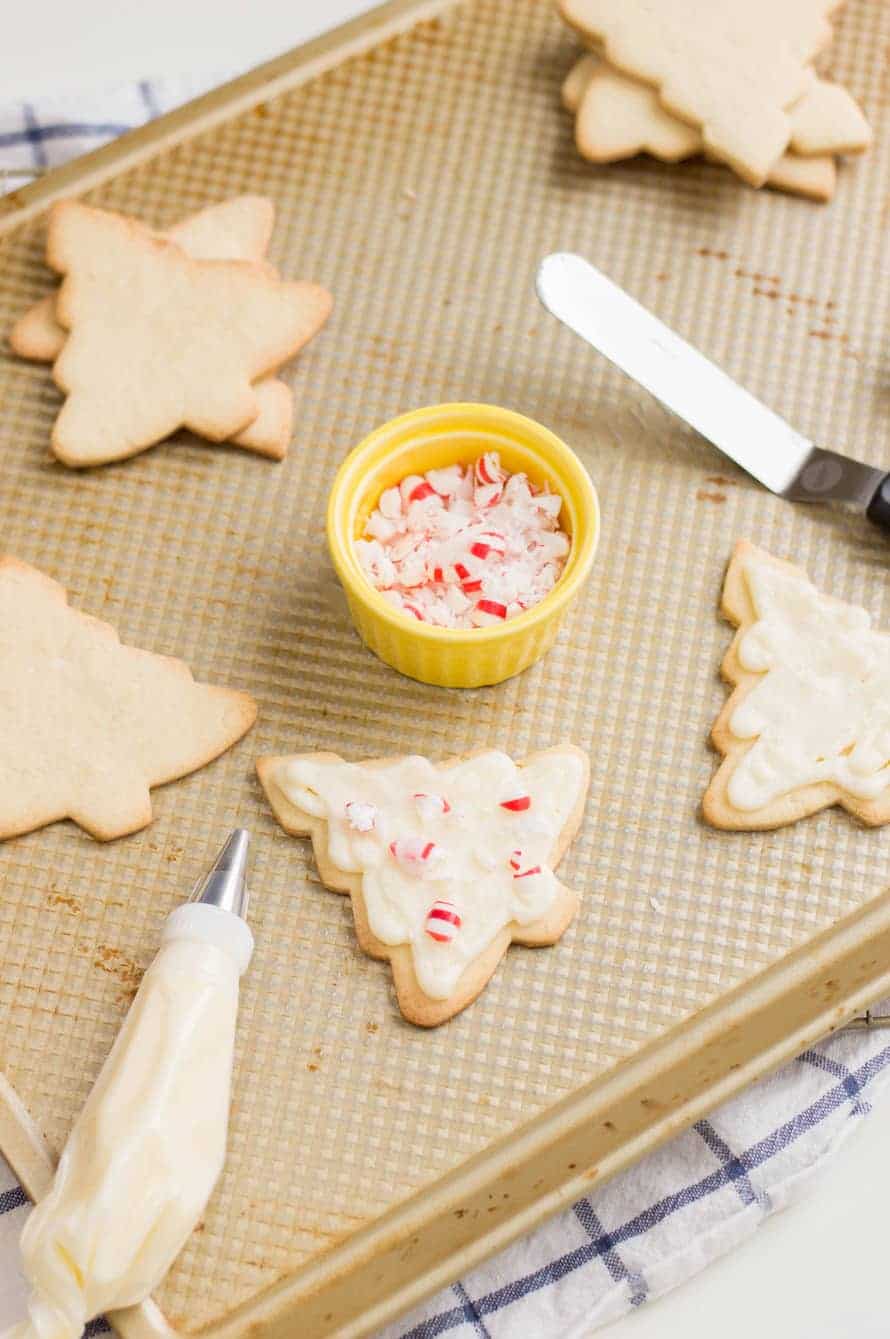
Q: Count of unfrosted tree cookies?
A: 6